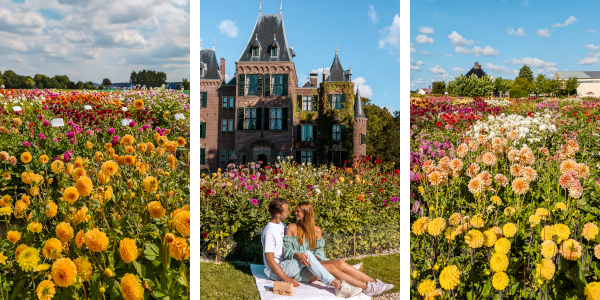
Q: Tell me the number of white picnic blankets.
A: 1